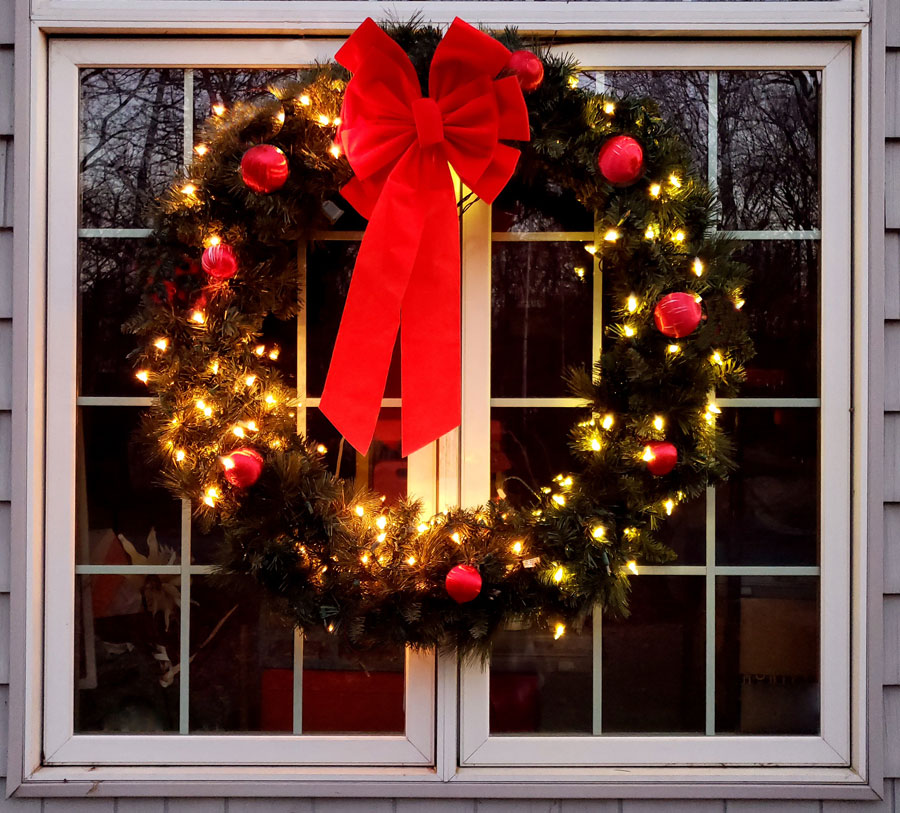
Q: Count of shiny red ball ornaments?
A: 8